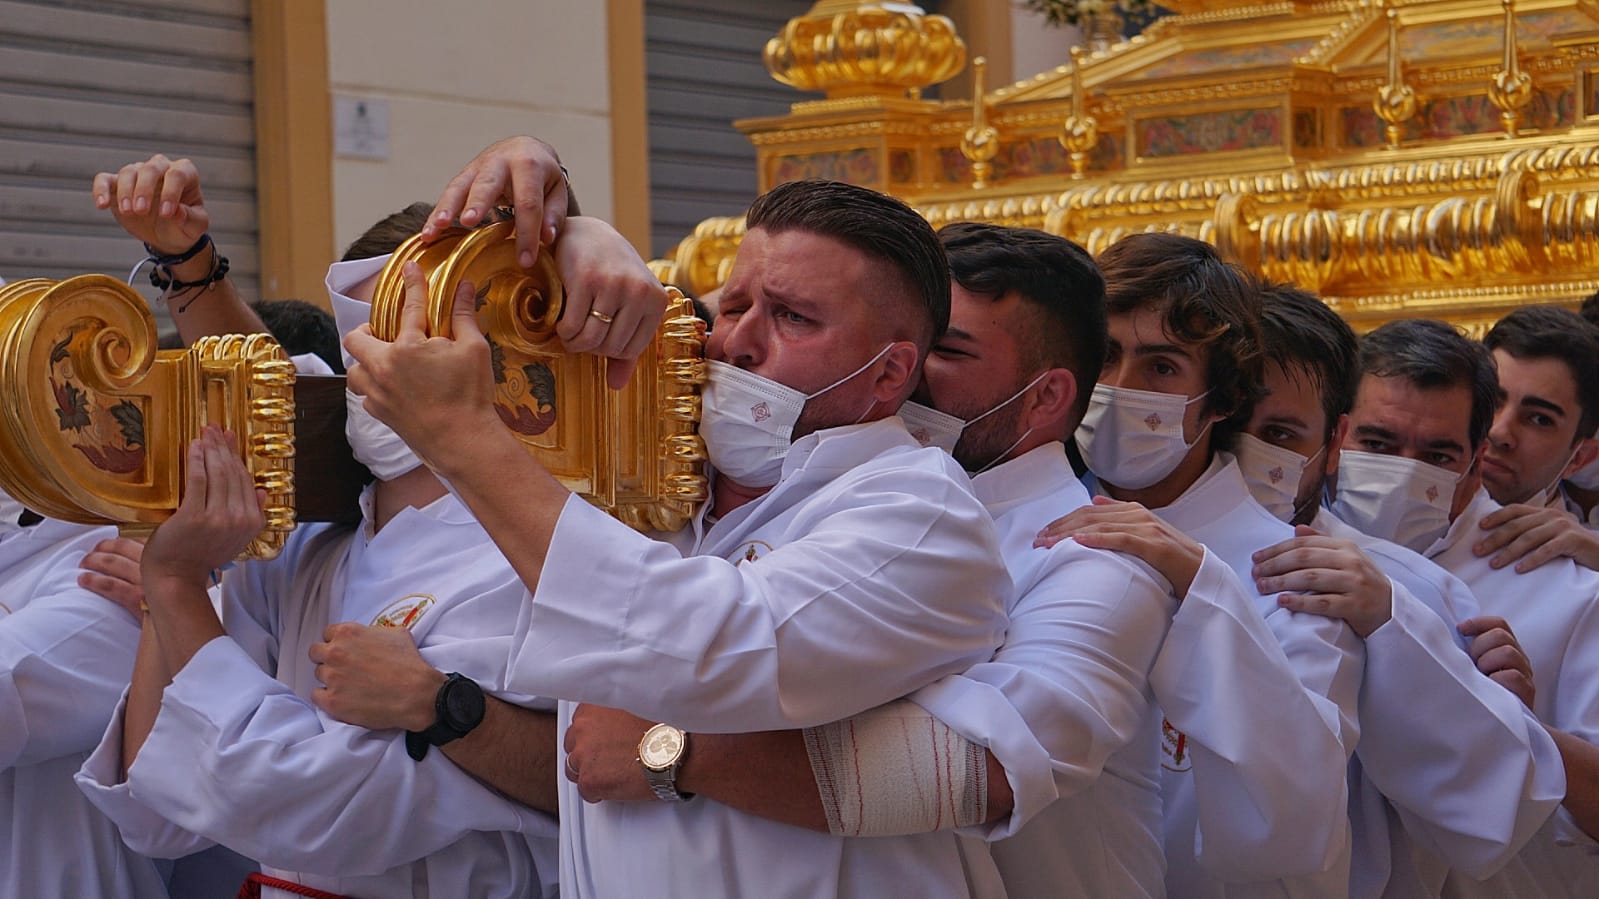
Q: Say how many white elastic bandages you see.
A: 1